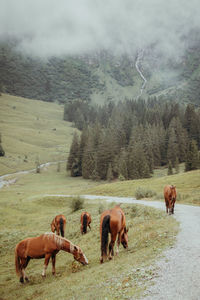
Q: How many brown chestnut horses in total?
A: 5